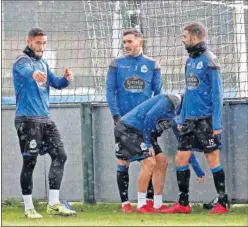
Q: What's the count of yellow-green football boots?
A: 2